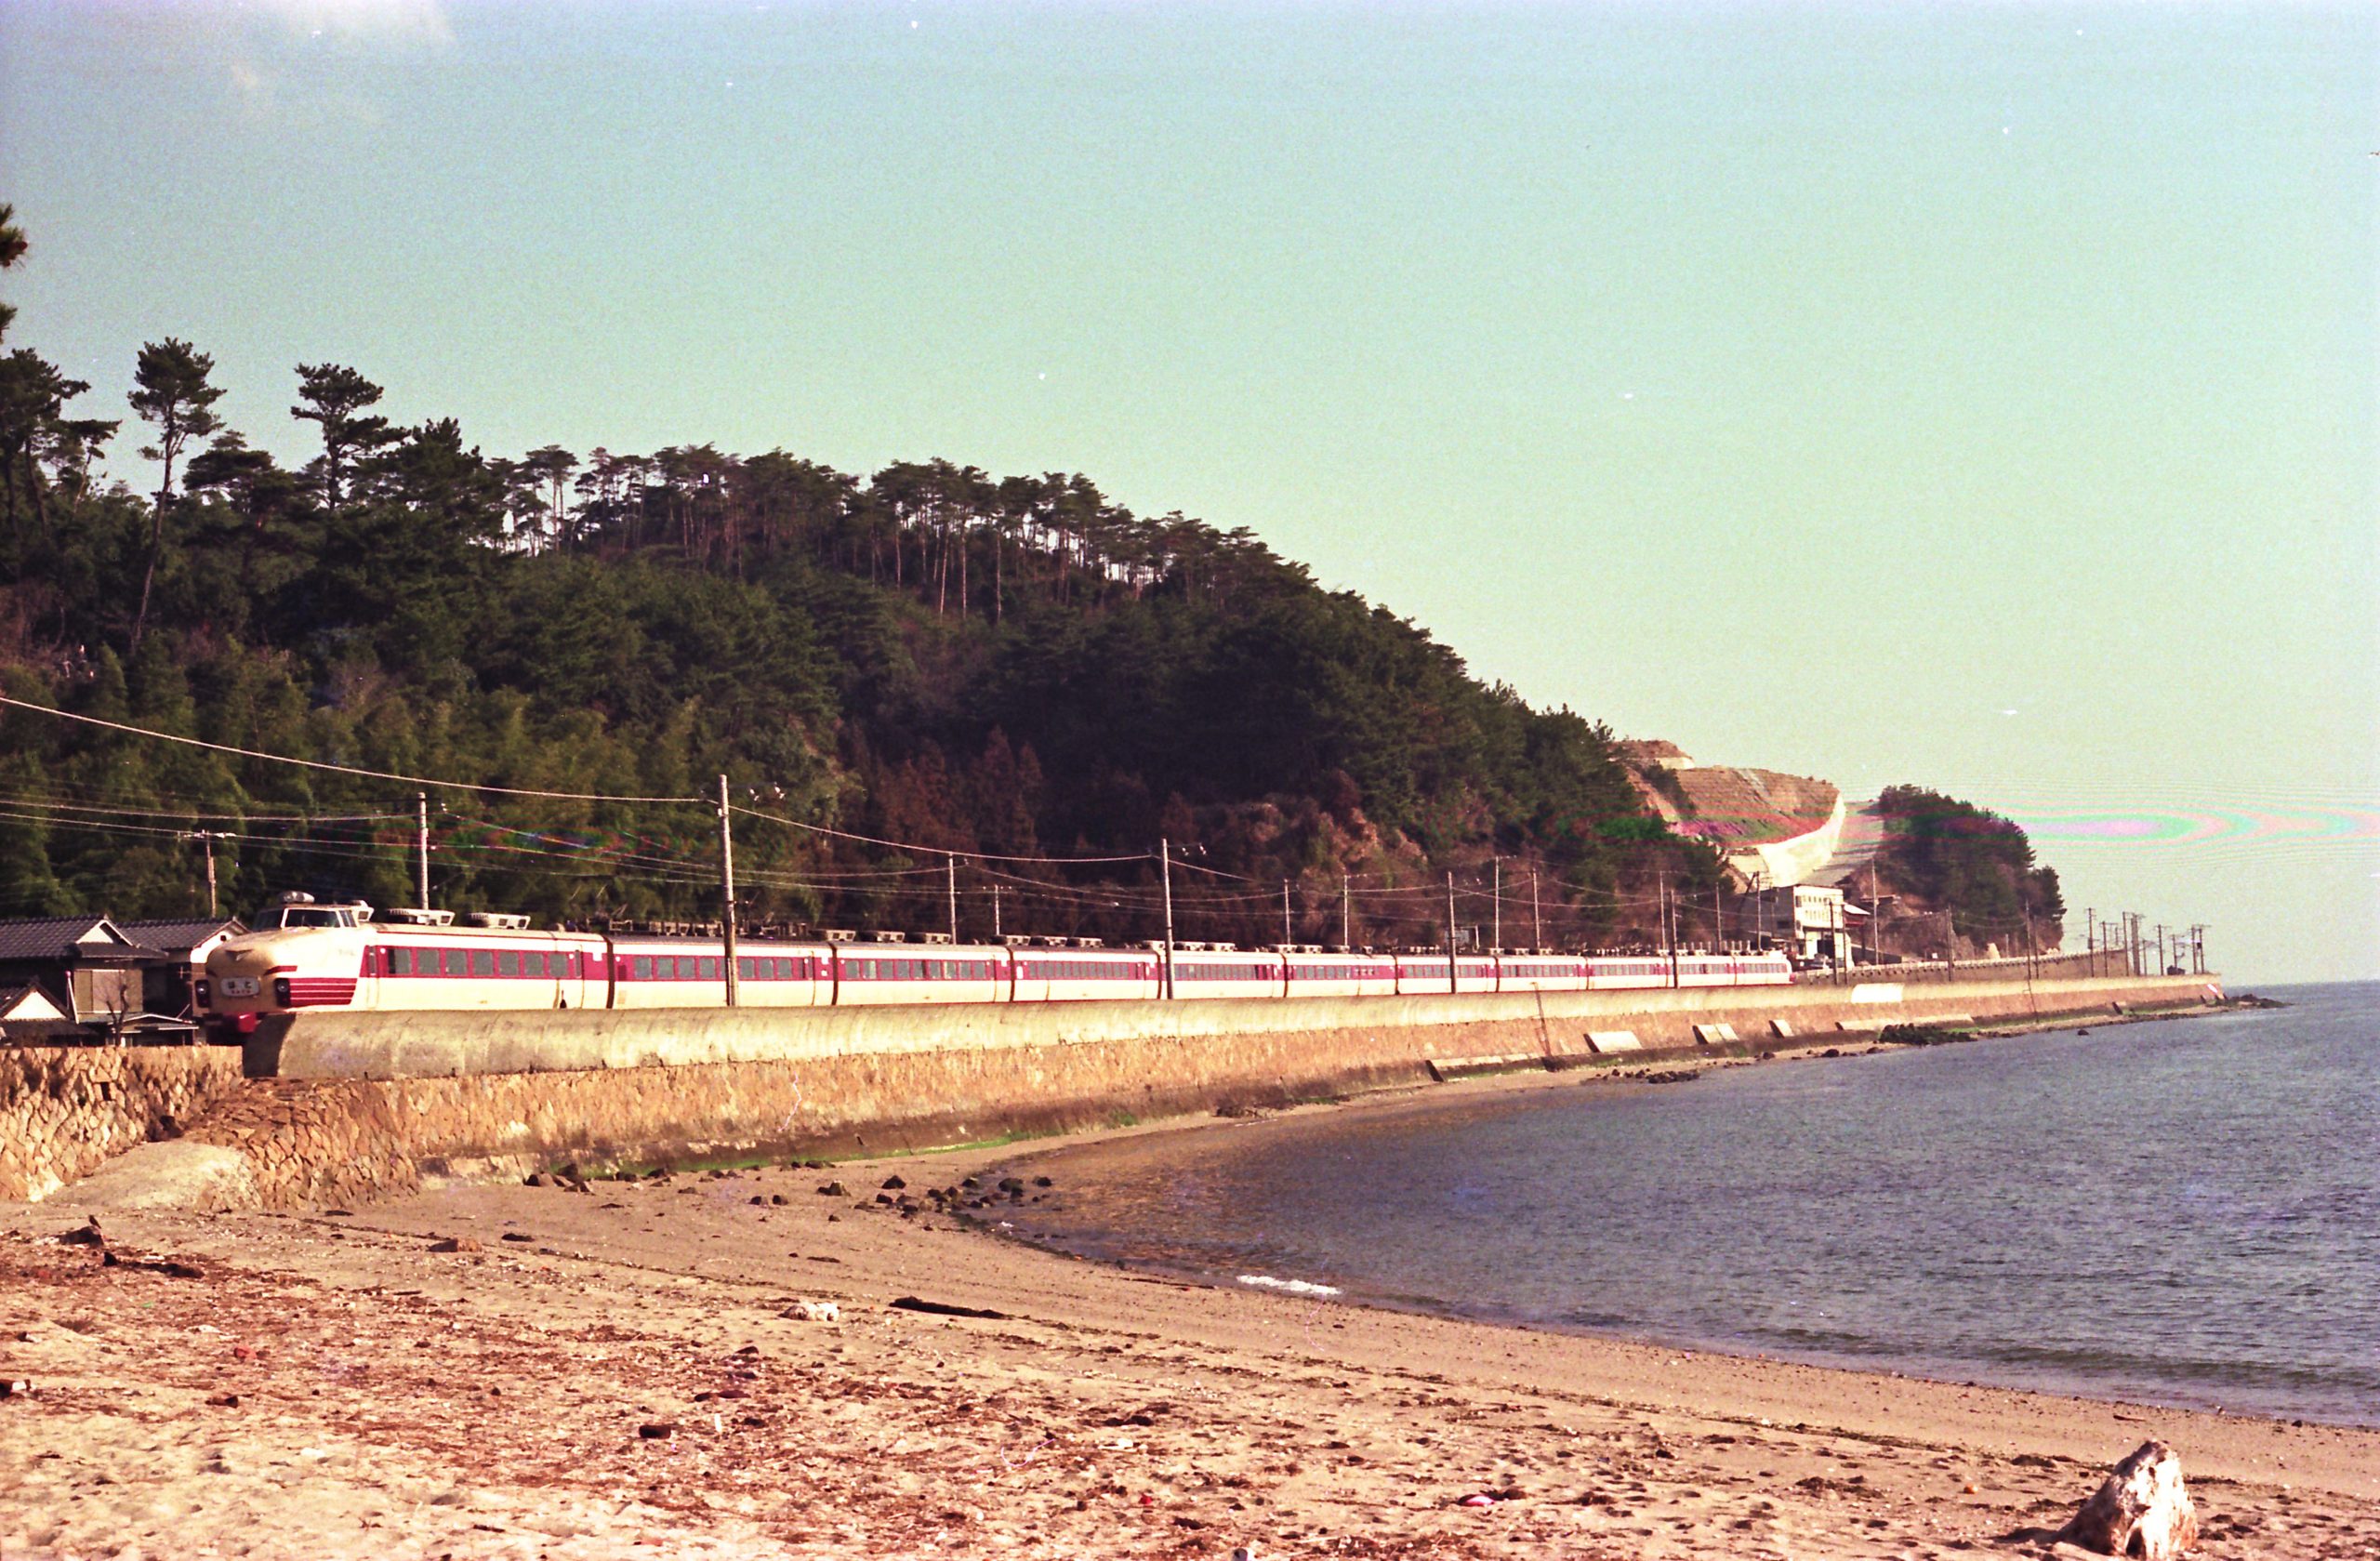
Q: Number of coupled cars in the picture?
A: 11